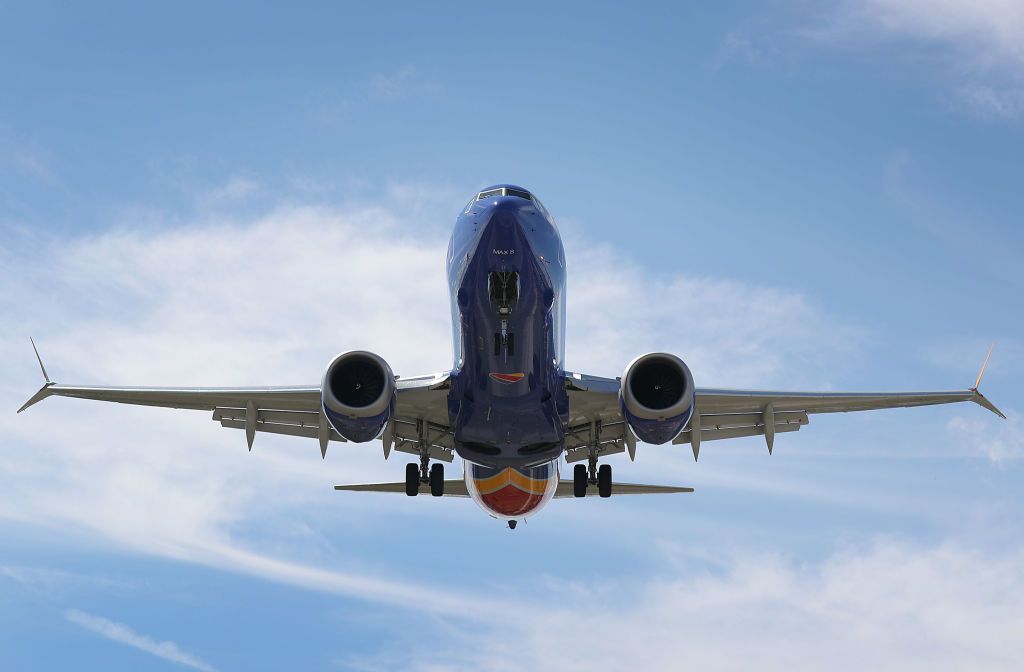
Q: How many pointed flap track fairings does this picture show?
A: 6